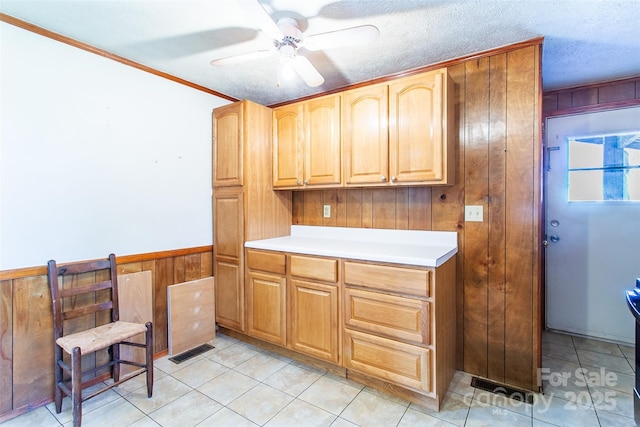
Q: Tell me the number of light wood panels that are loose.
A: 2